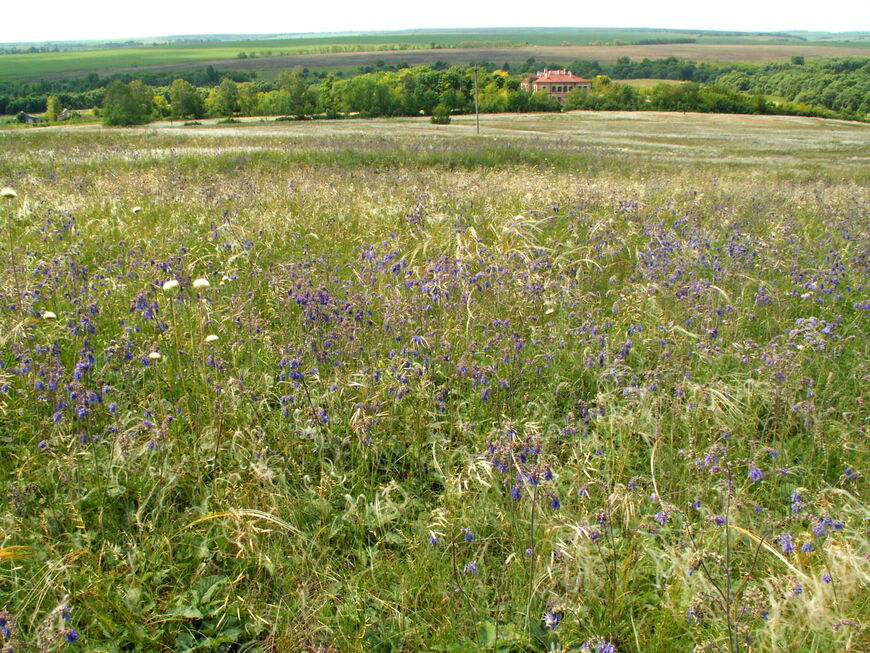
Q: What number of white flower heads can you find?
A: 7